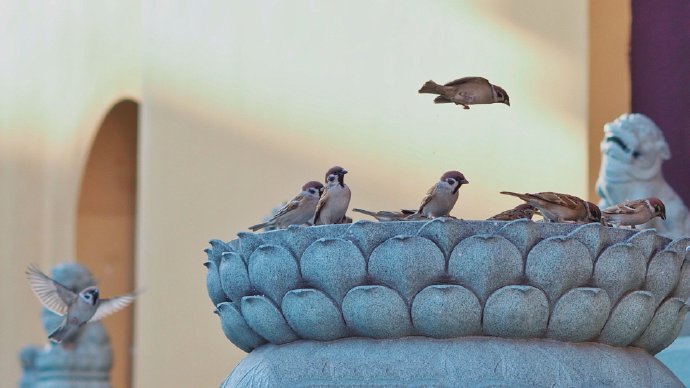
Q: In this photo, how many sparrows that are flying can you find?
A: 2